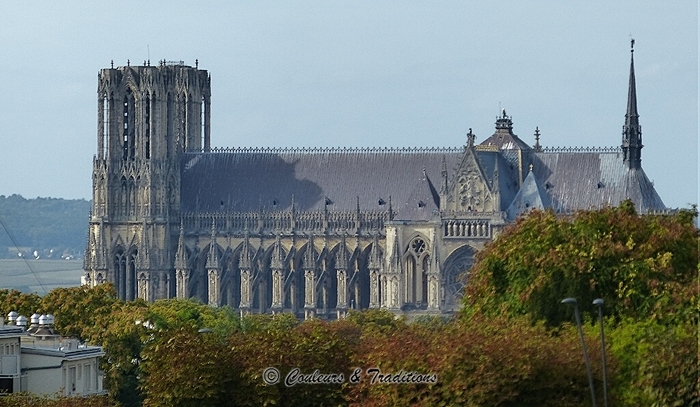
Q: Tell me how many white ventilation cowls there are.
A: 5